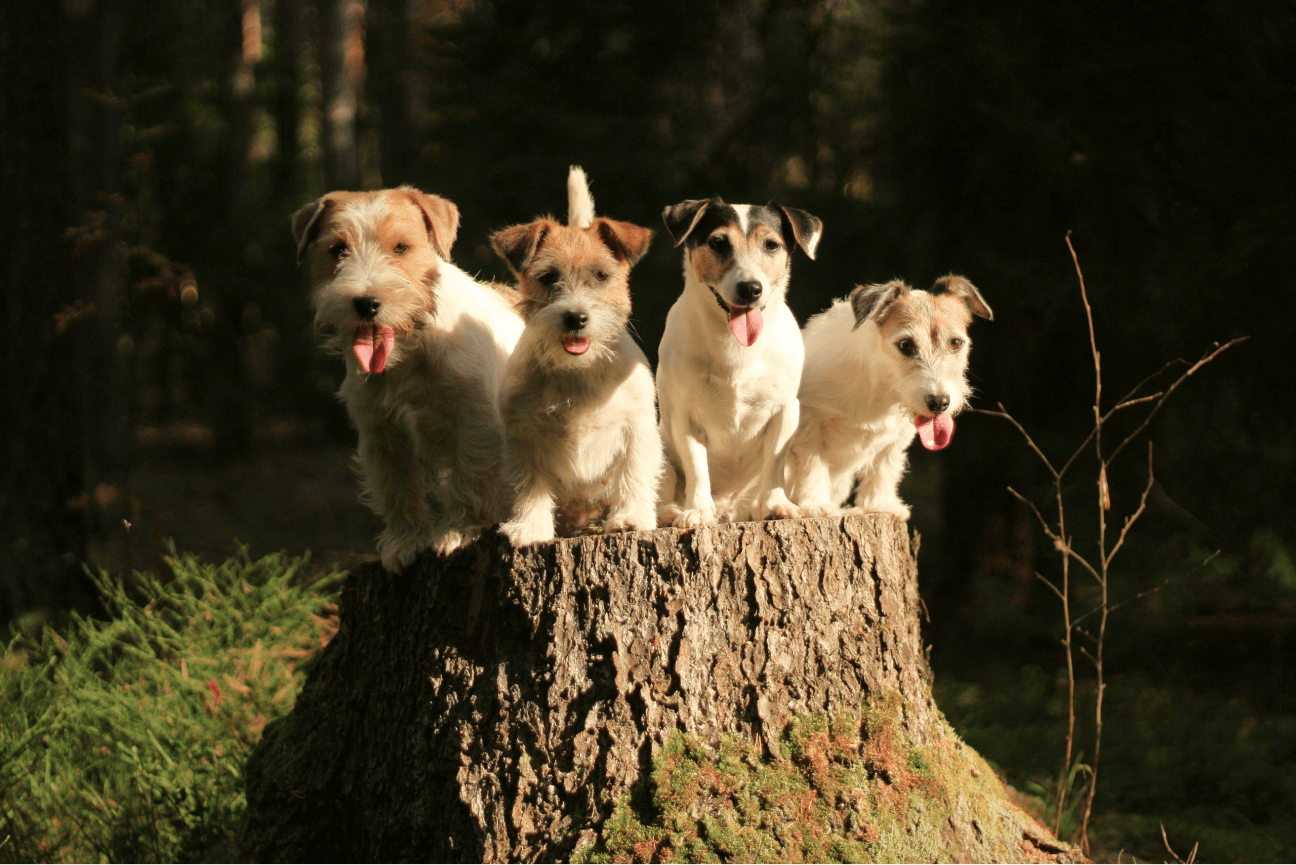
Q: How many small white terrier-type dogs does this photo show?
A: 4